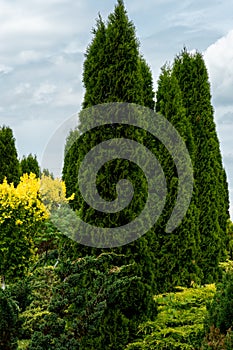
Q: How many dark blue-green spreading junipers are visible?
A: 1